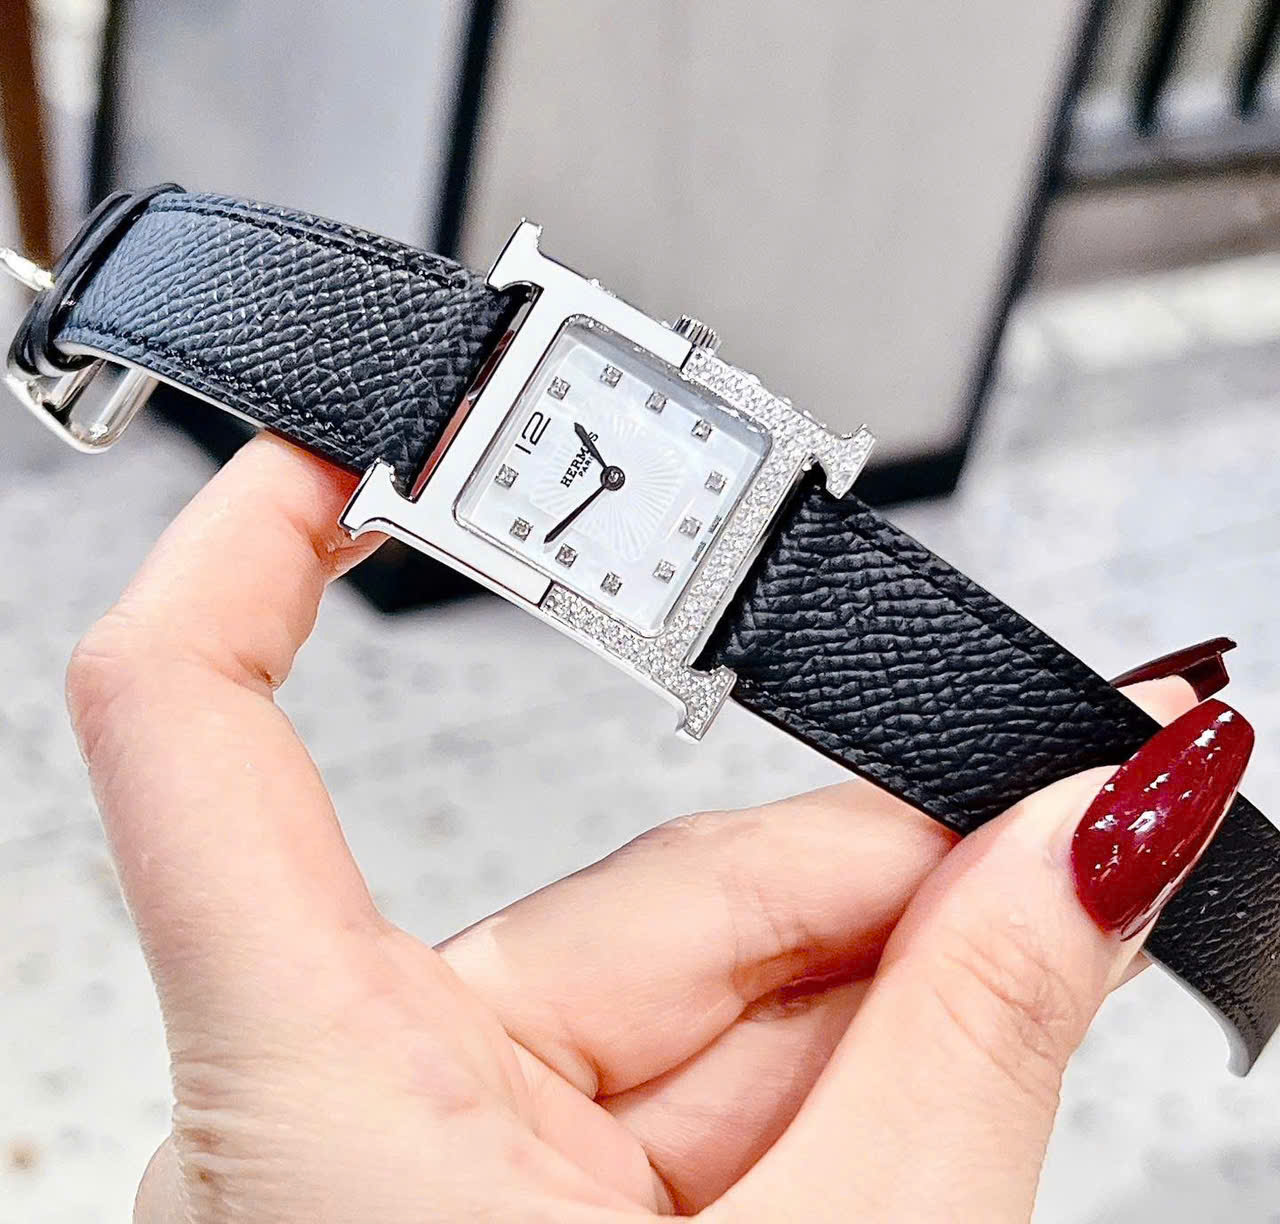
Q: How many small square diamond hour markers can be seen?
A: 11